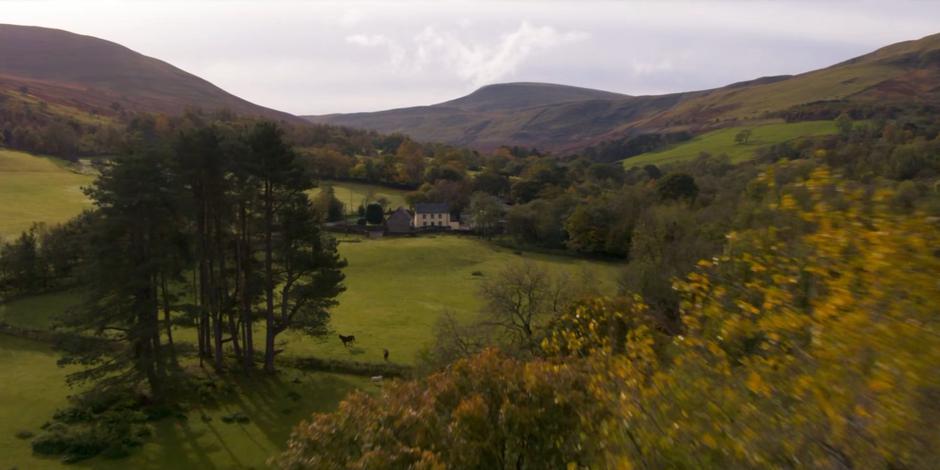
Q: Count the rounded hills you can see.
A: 3